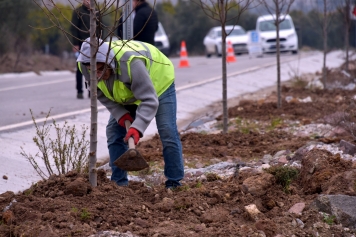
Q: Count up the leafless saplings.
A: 5